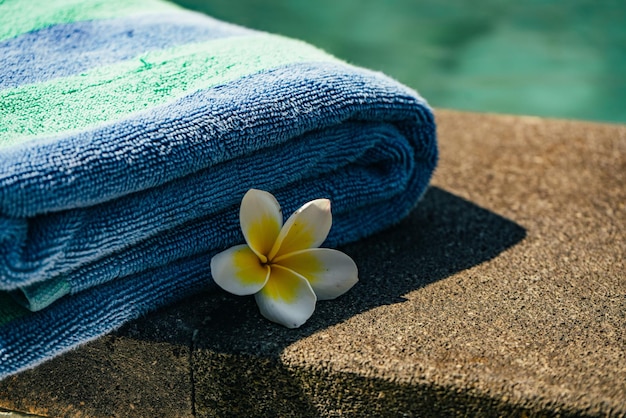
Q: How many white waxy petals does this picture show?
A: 5